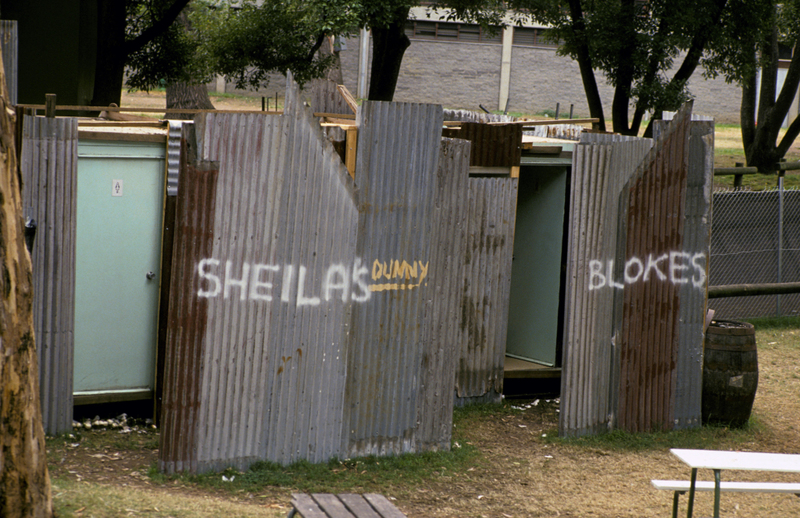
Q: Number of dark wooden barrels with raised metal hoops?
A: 1